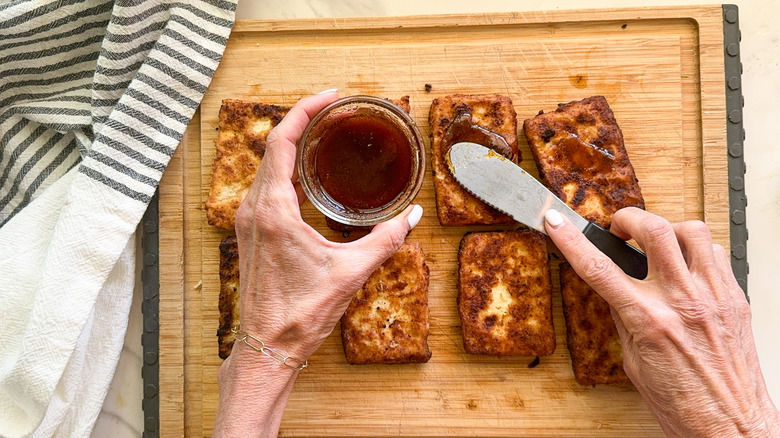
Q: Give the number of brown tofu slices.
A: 8